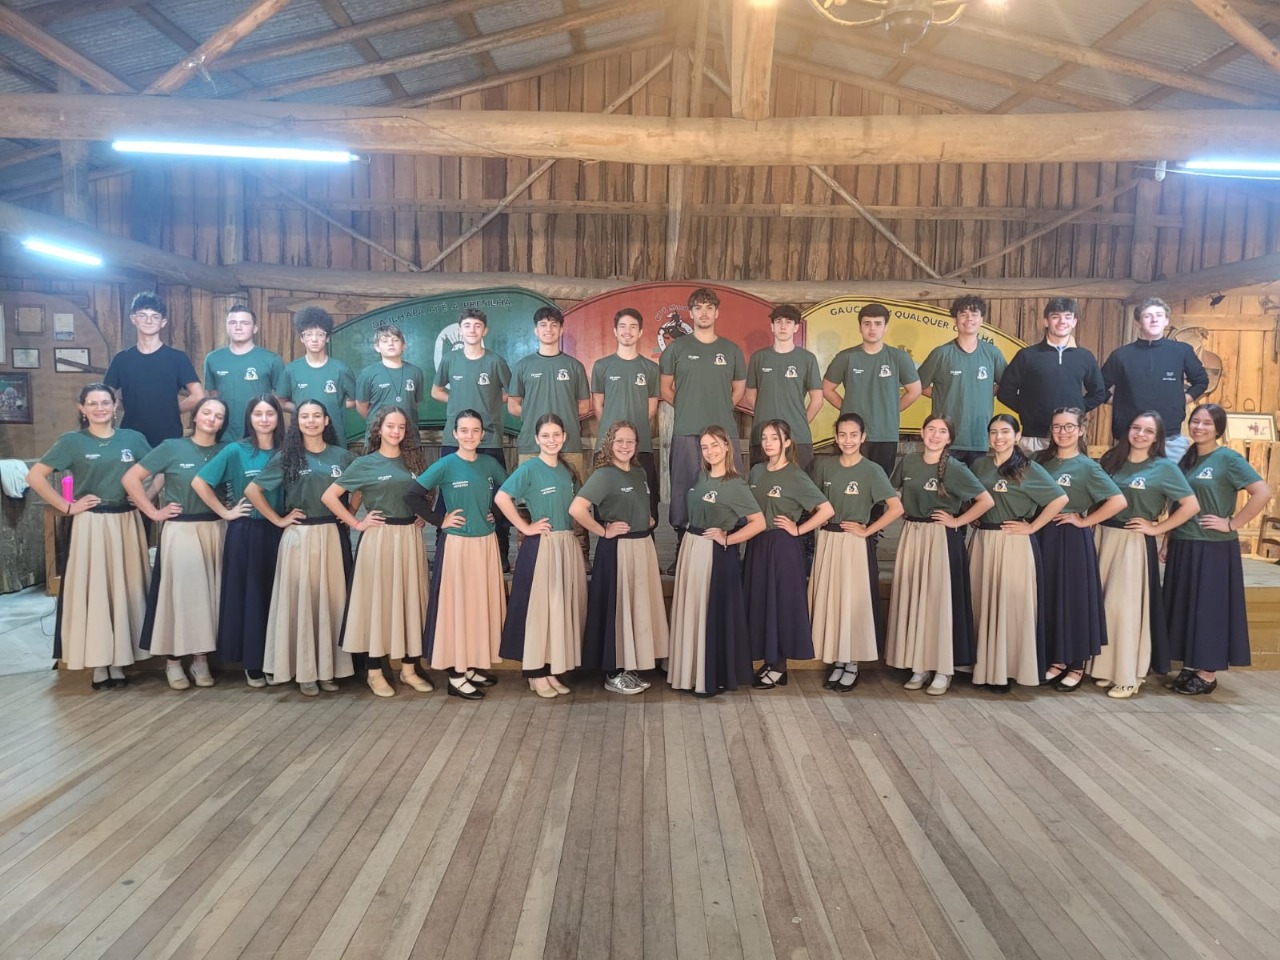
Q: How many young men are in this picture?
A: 13